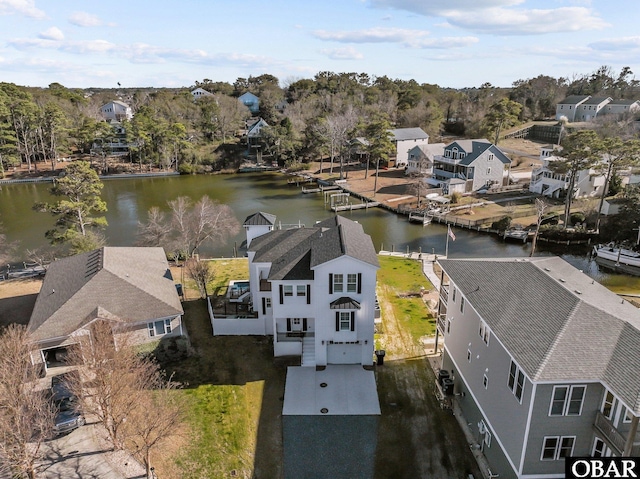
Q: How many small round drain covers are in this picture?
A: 2